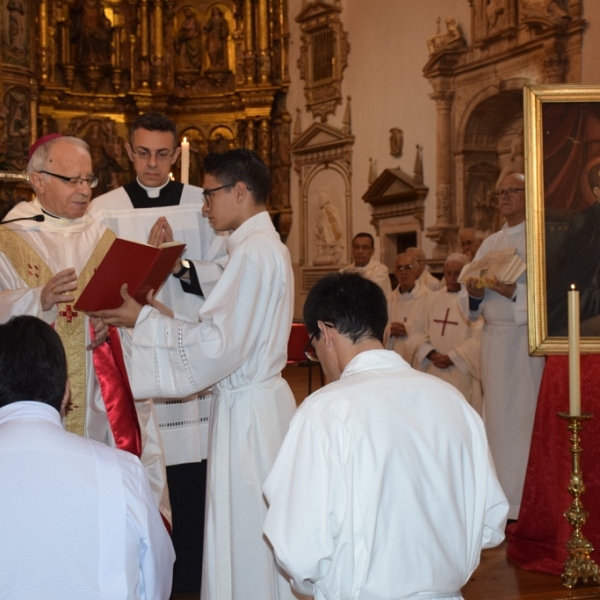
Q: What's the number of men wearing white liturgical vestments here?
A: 11